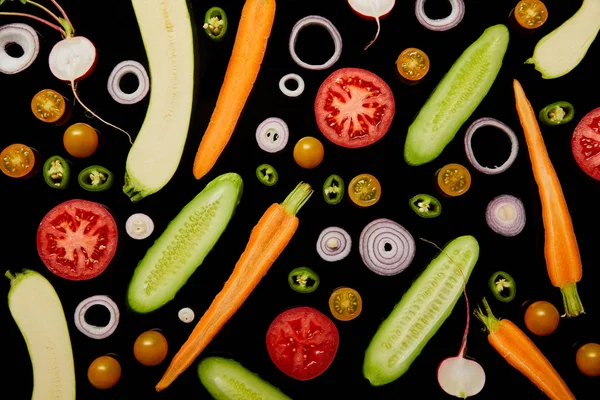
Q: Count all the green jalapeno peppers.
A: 9